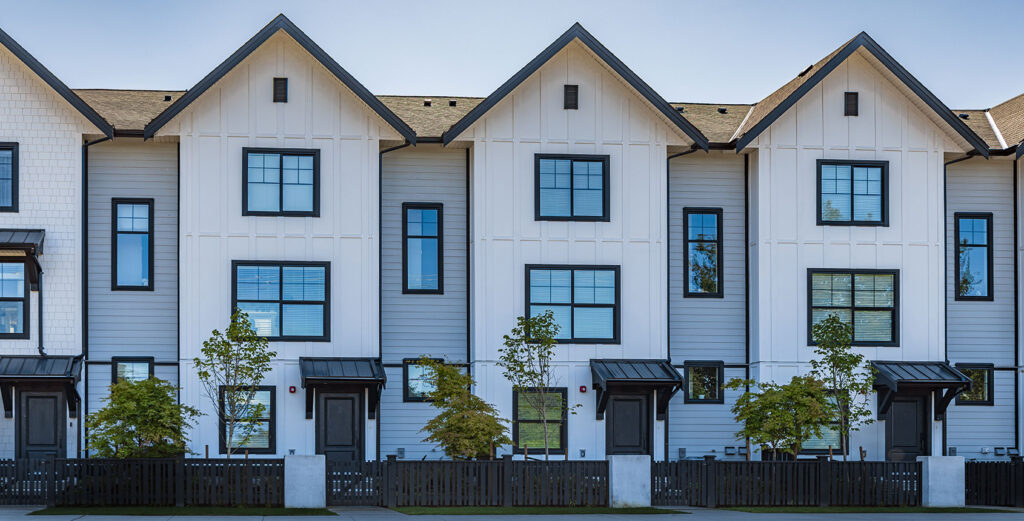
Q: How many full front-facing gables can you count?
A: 3